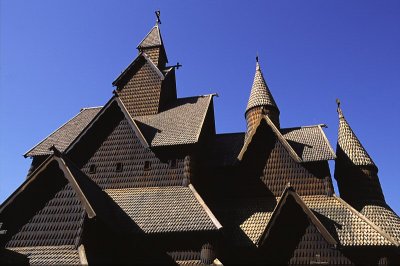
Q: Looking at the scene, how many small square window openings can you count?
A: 4